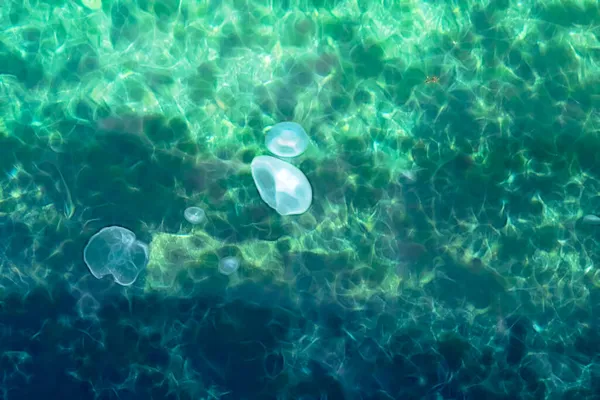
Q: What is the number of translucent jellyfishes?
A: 5